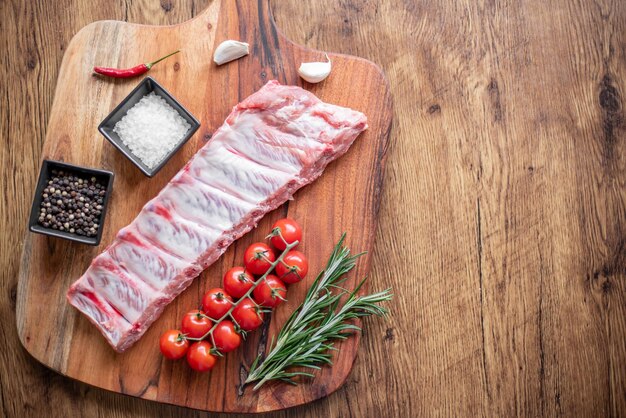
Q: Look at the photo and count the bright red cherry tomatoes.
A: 11